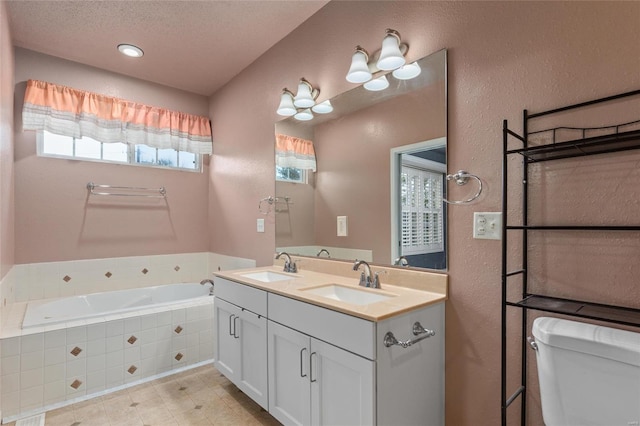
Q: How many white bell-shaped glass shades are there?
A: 4